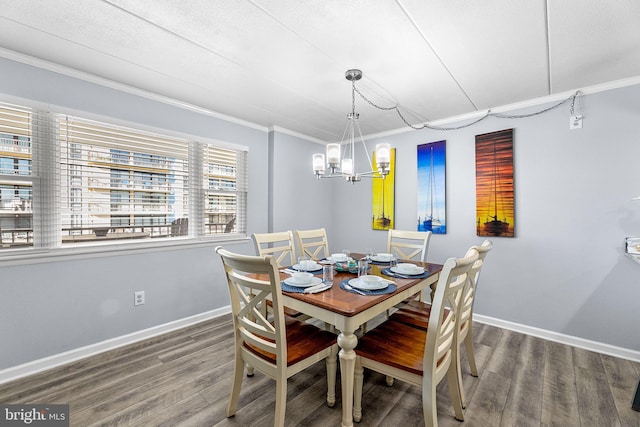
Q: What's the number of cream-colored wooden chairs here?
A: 6